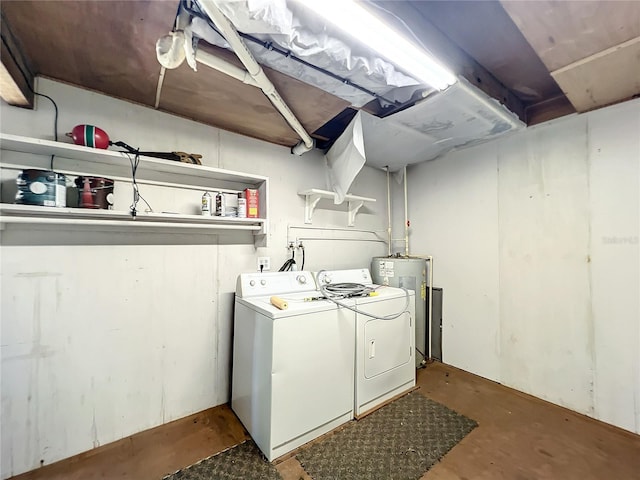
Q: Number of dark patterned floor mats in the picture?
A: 2